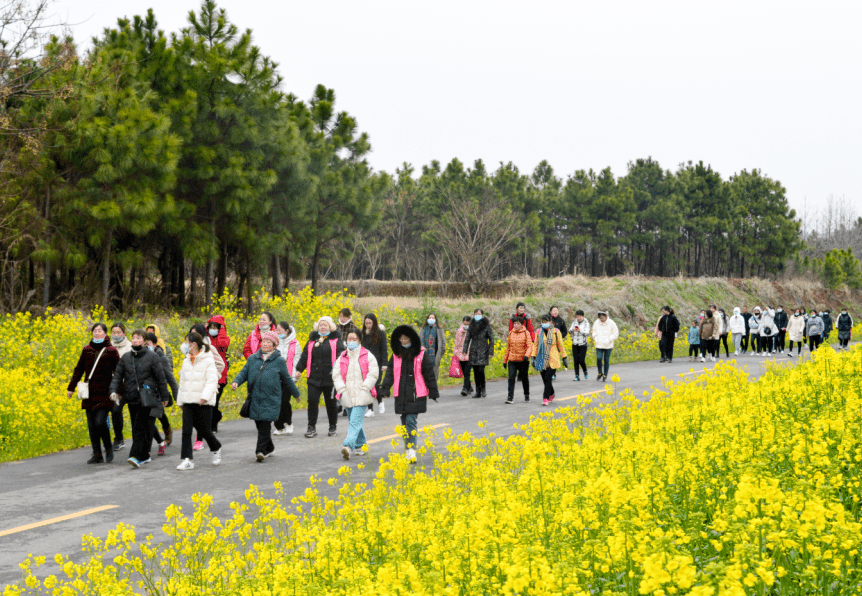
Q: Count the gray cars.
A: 0